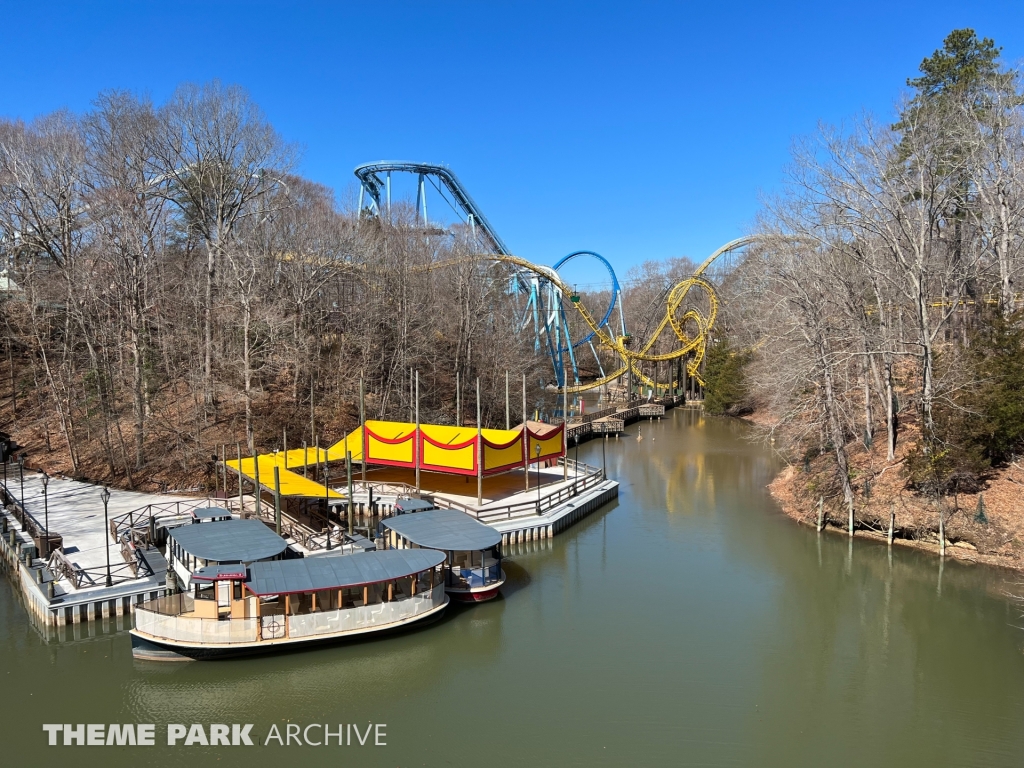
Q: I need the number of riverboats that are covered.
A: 3